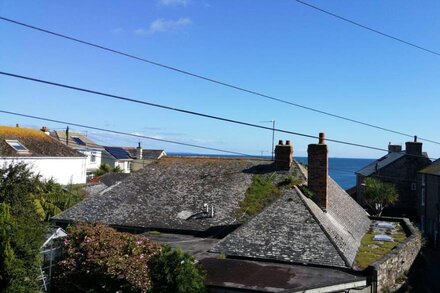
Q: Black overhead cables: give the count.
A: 4